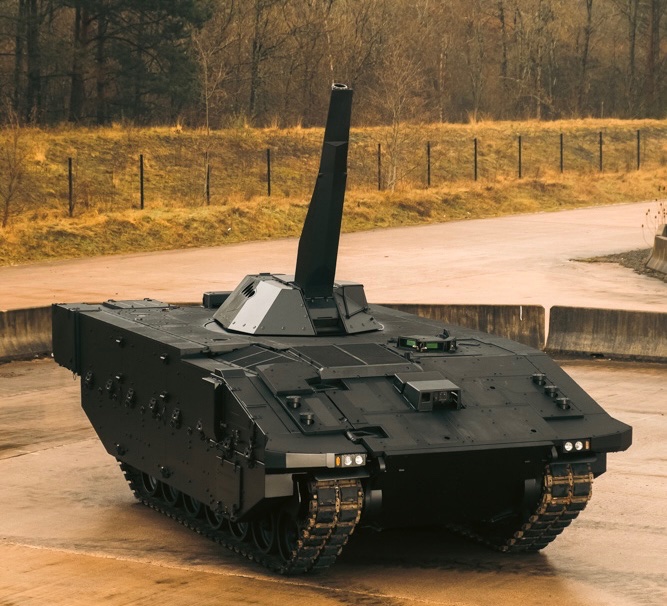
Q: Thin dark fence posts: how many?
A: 11